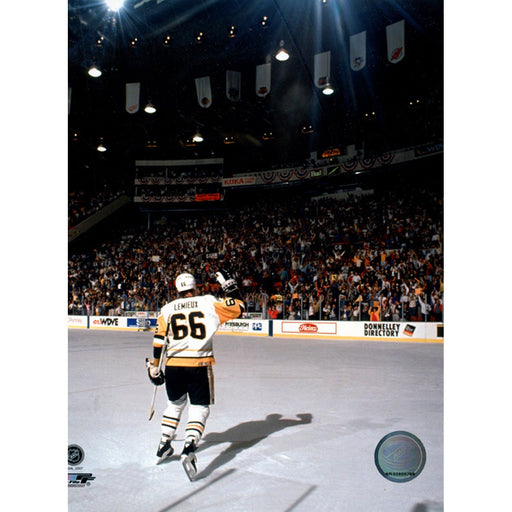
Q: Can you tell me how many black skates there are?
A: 2